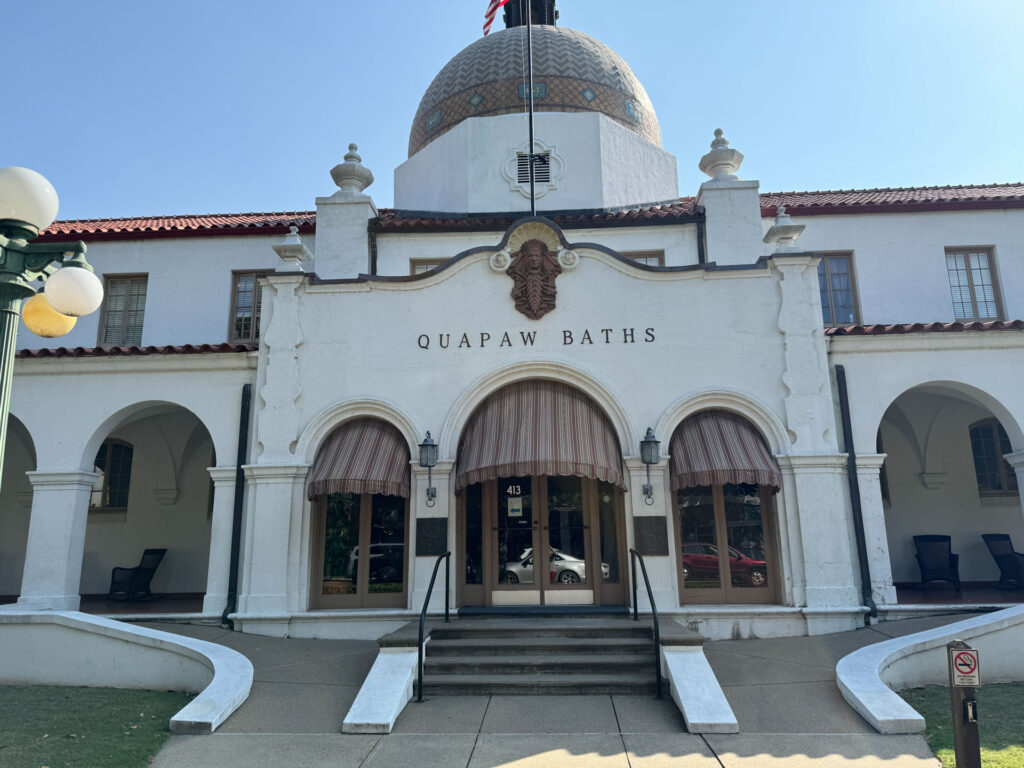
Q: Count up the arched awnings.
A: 3